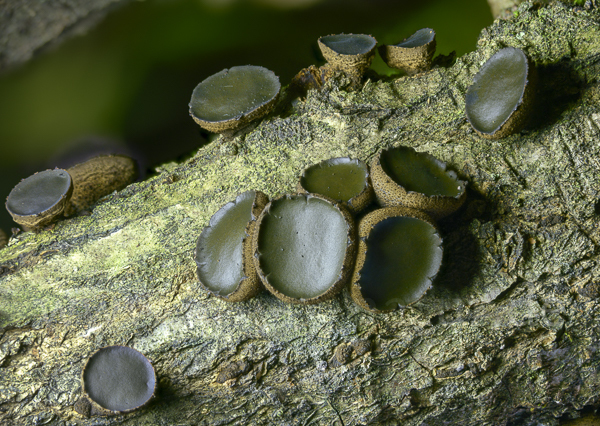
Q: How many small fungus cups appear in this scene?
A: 12